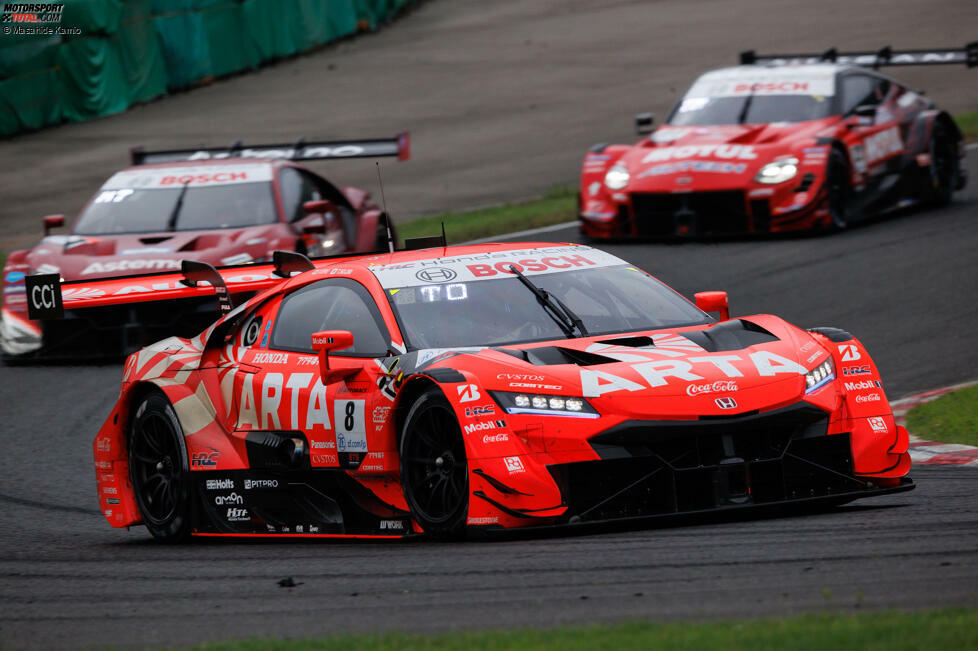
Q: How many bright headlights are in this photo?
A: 4